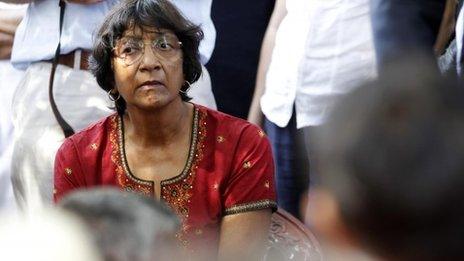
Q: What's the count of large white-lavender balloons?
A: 0